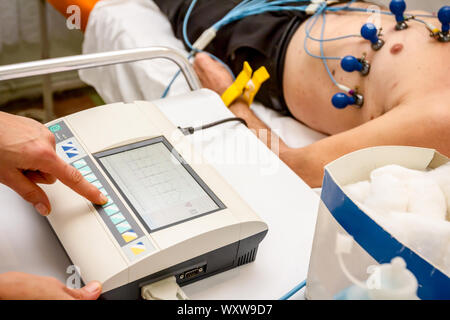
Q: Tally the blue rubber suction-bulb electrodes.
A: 5